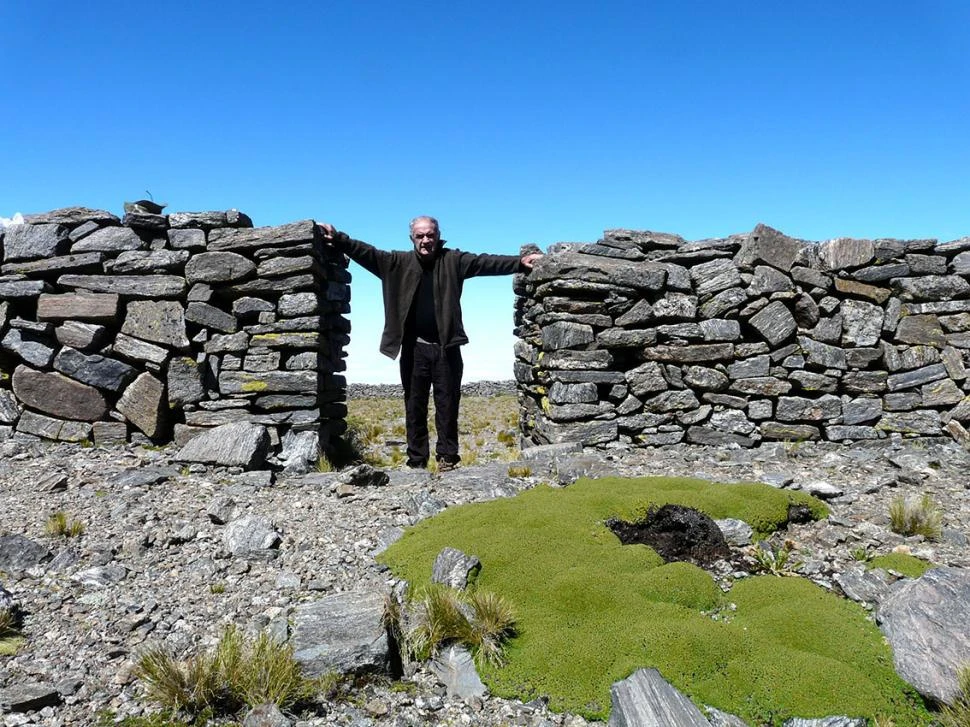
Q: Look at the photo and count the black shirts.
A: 1